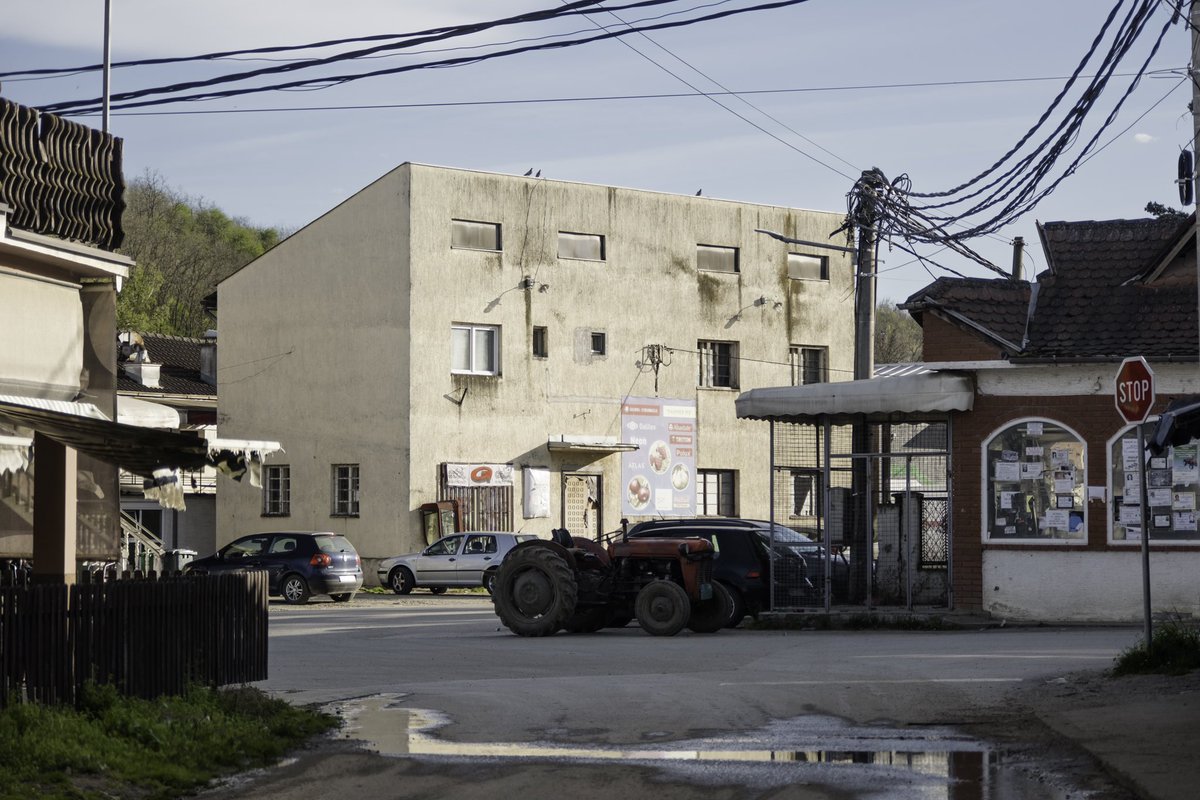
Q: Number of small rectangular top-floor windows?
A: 4